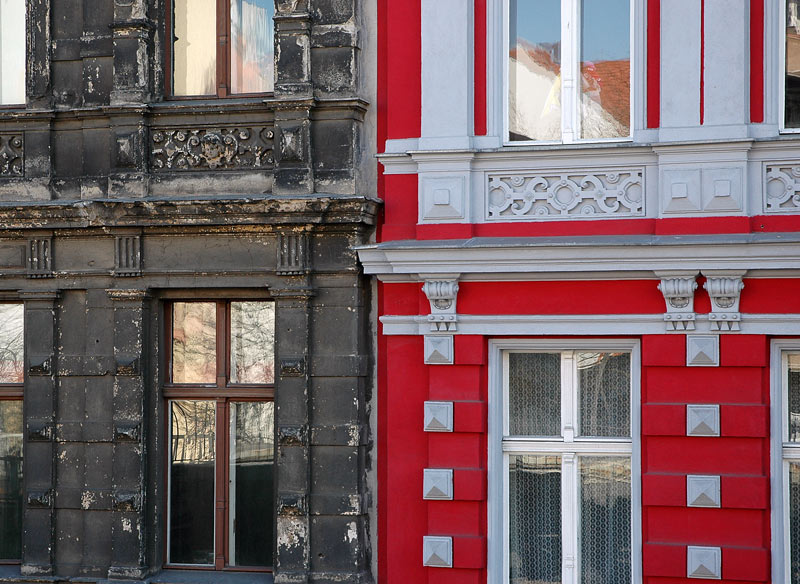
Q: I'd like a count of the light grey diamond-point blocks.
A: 8